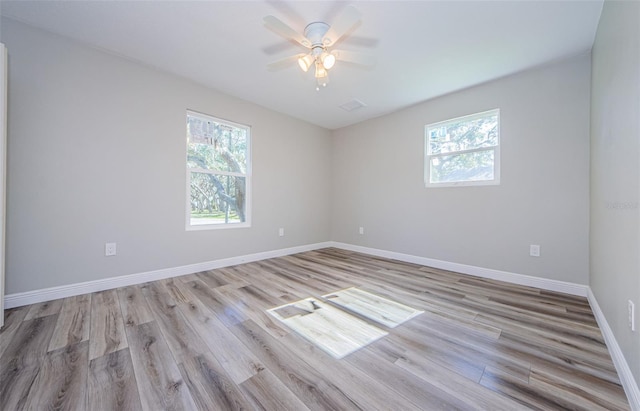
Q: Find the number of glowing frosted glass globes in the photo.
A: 3